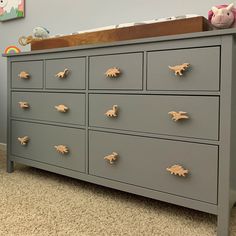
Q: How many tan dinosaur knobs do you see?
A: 12